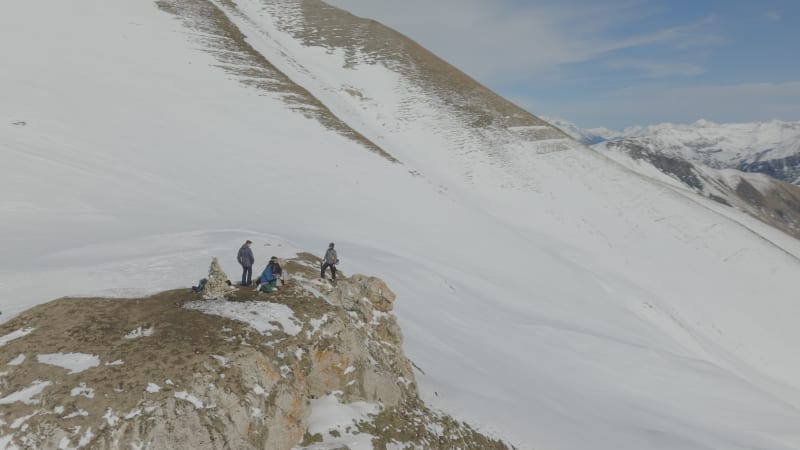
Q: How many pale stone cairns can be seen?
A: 1